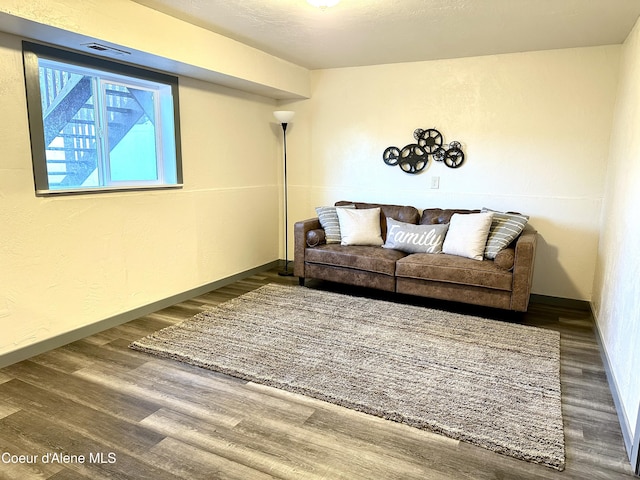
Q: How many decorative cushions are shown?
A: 5